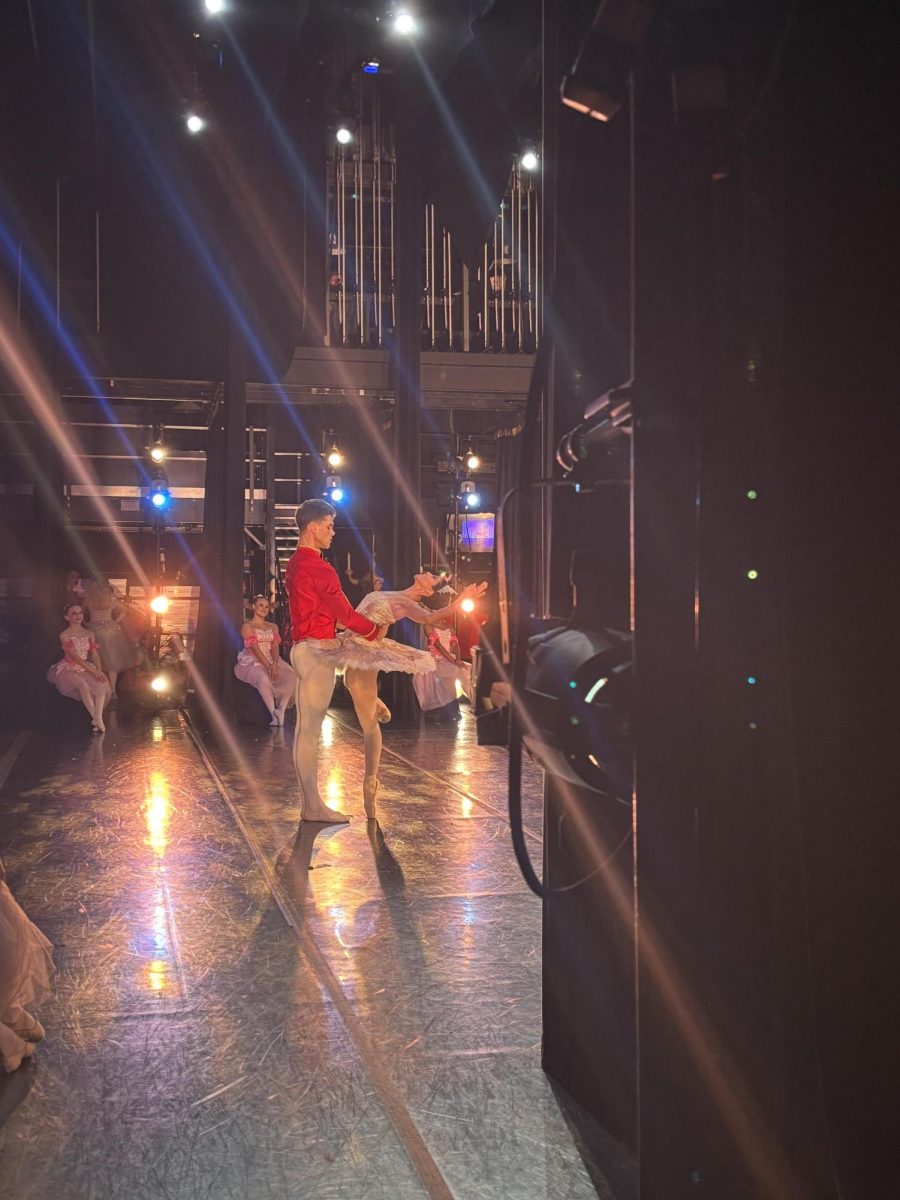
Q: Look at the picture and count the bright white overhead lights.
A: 5